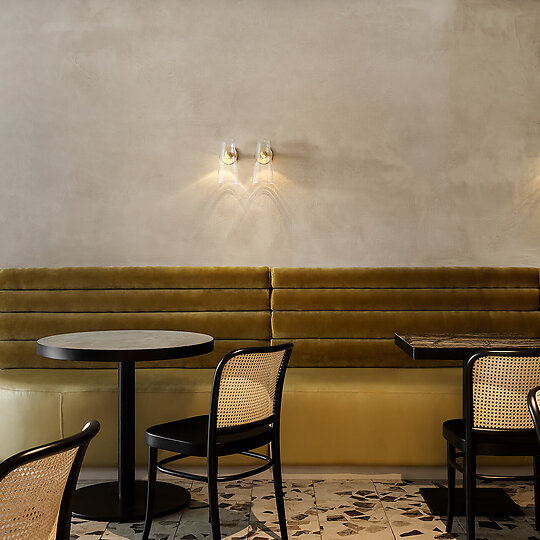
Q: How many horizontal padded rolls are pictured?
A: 8